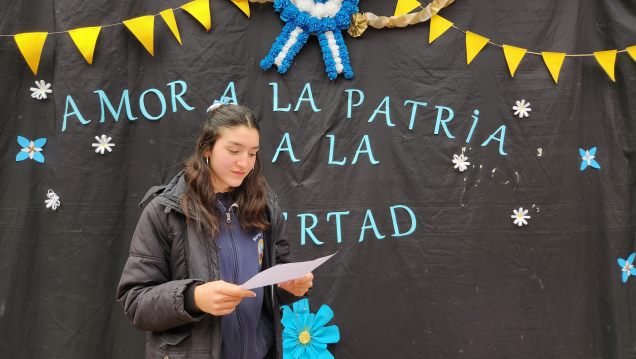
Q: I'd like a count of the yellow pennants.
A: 13